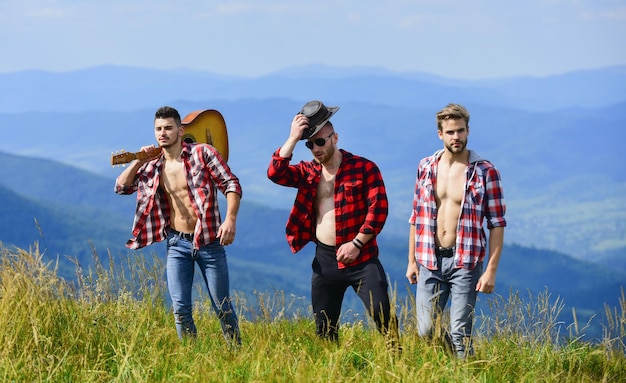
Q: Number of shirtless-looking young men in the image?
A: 3